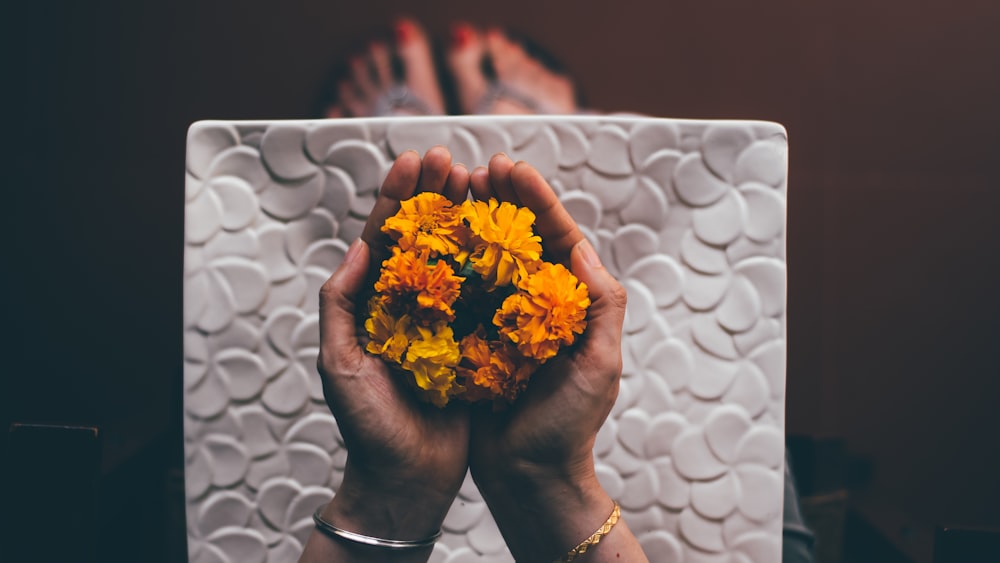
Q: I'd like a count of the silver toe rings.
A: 0